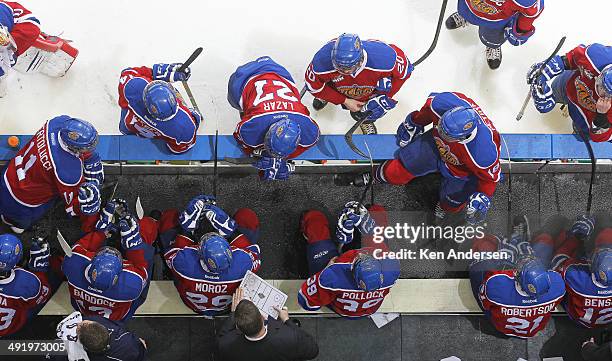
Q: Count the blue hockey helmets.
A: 12